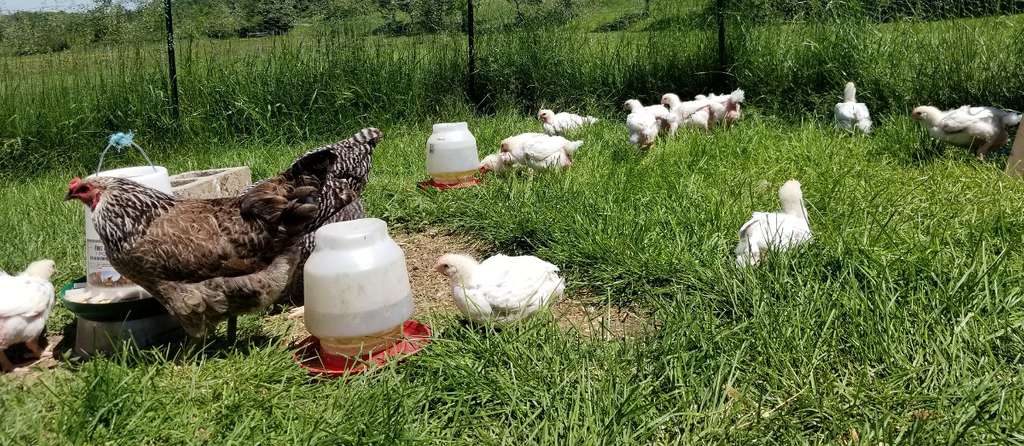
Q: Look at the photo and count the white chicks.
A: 11